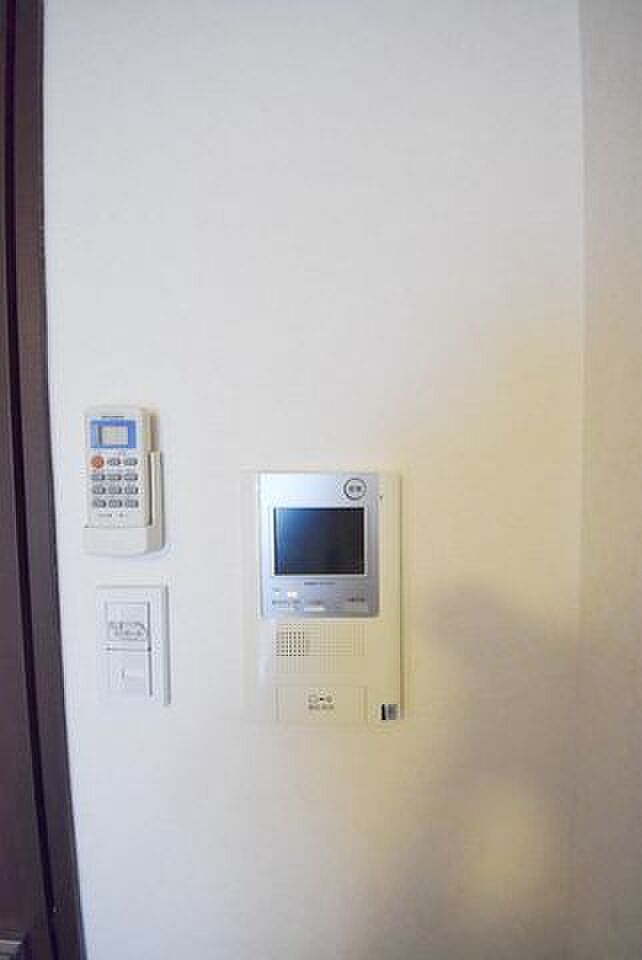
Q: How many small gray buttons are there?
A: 11